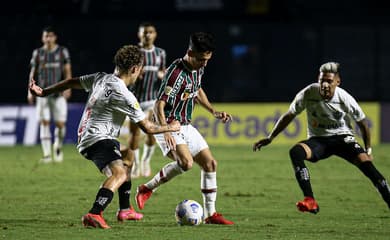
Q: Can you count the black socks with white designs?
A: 4